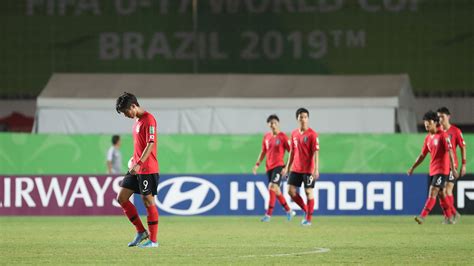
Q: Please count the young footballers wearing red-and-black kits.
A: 5